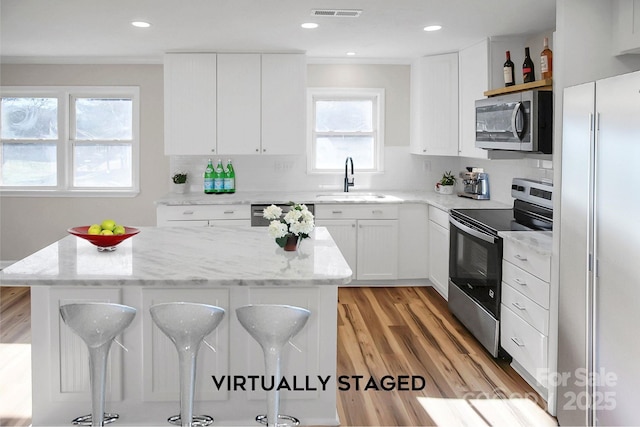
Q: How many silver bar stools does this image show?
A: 3